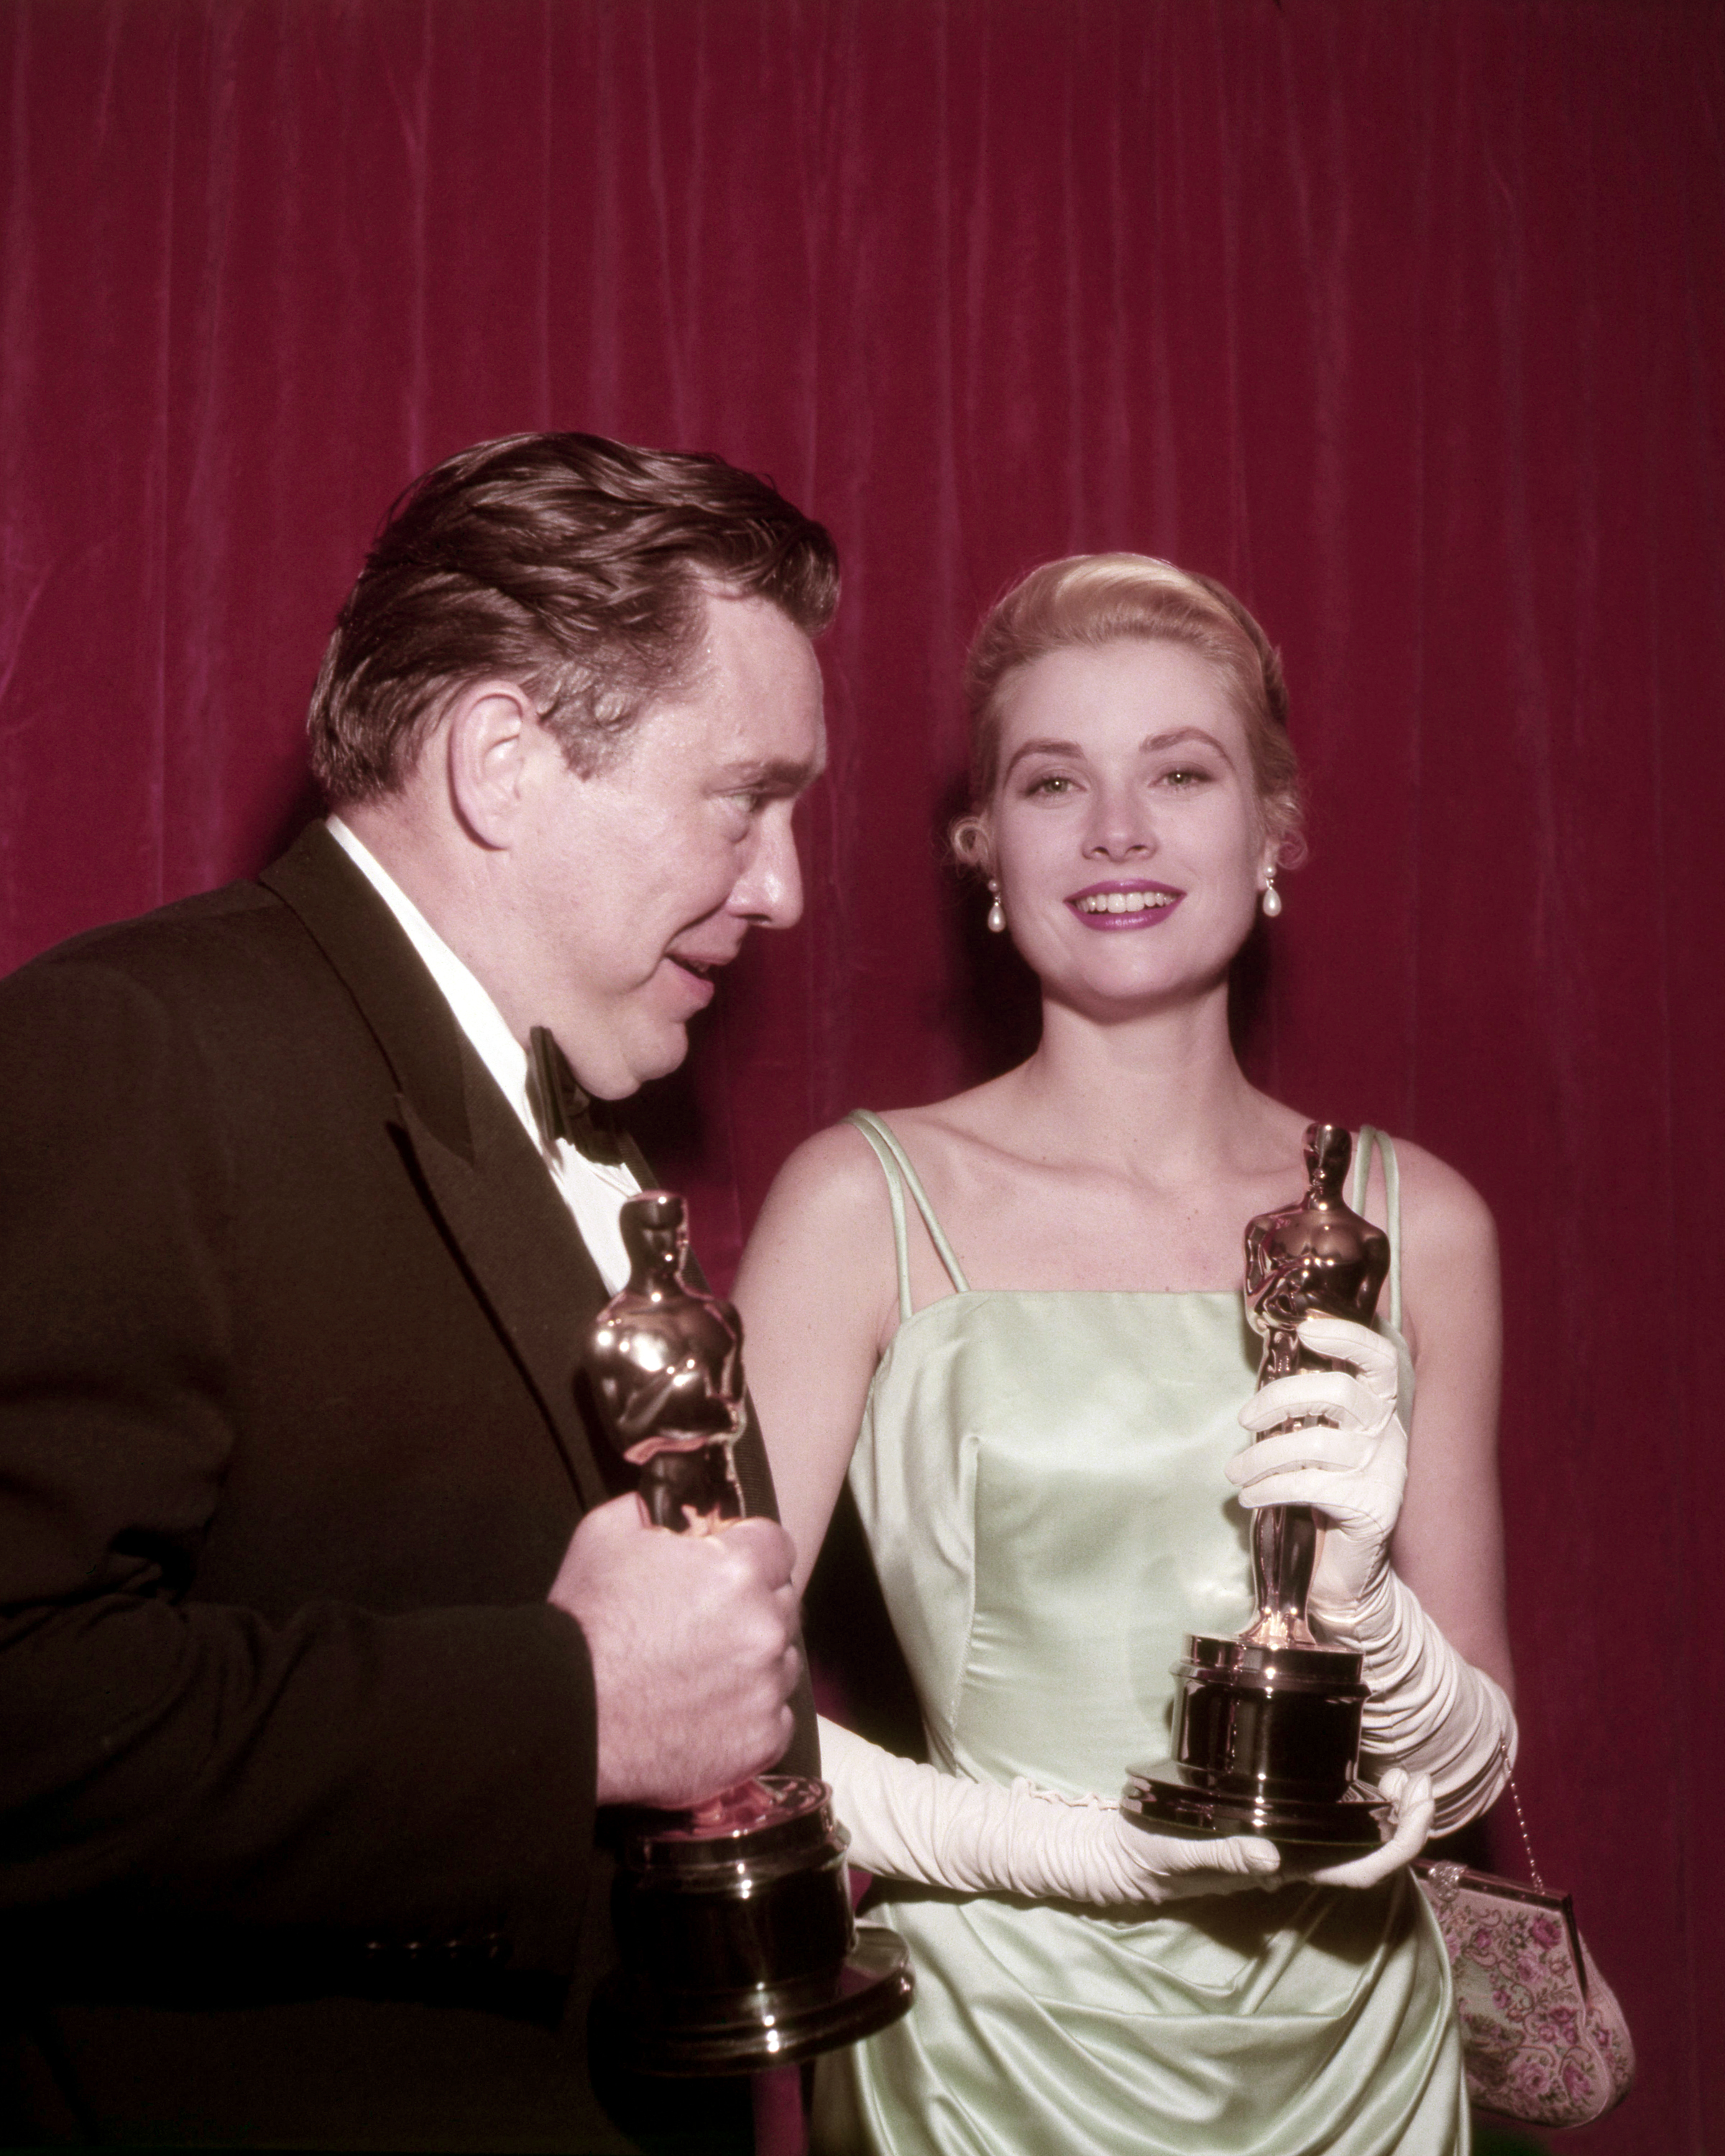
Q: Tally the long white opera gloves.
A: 2